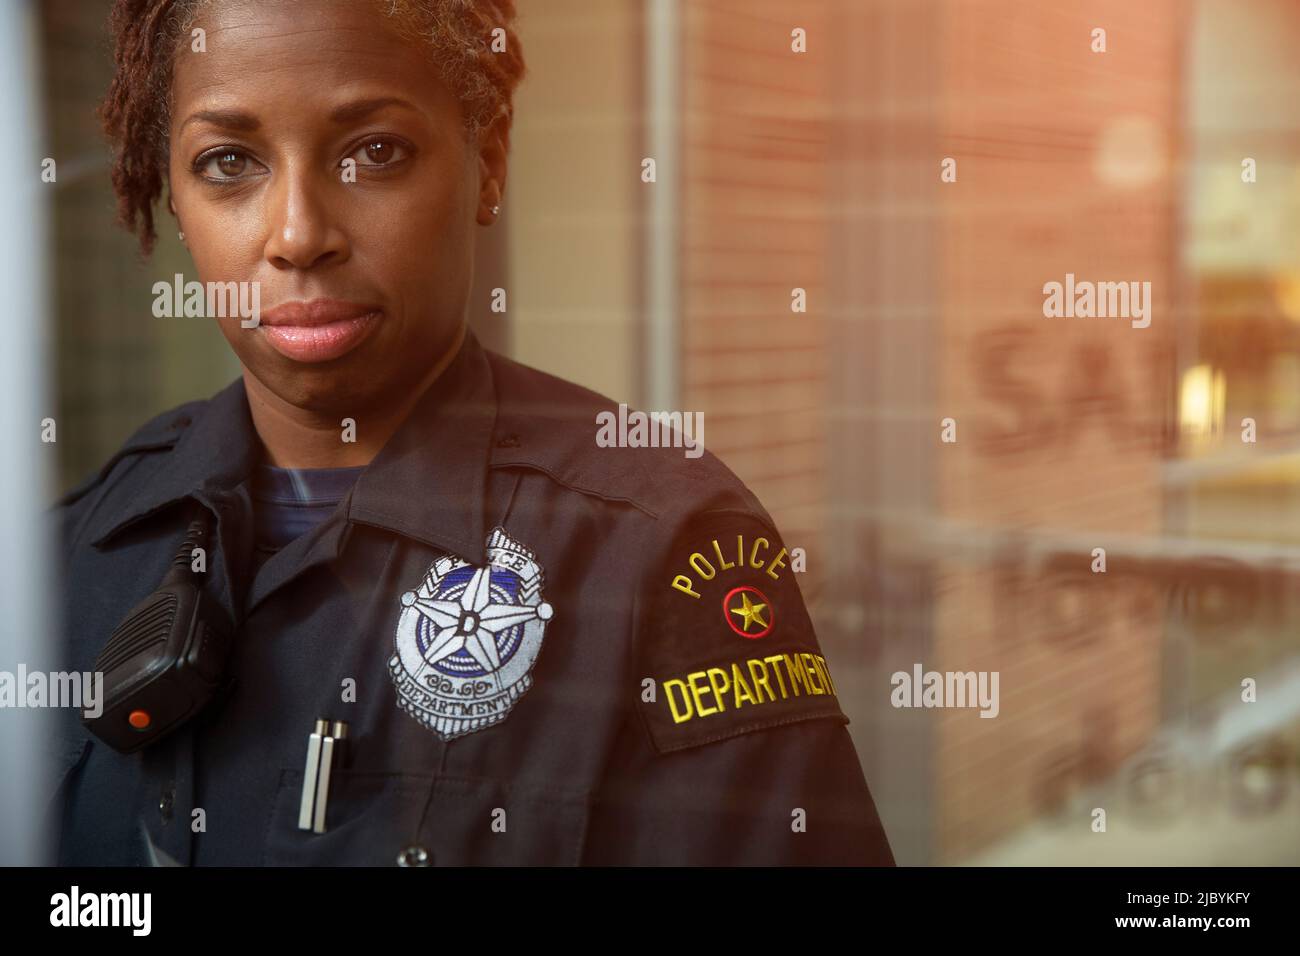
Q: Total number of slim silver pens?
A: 2